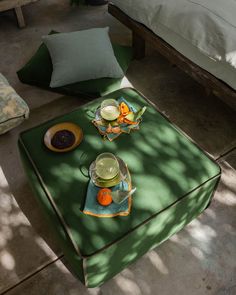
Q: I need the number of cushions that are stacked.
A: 2